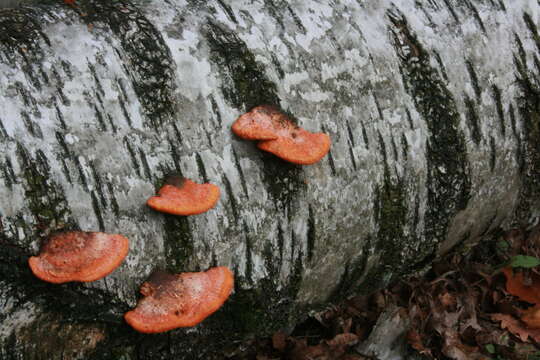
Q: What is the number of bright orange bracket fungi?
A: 5